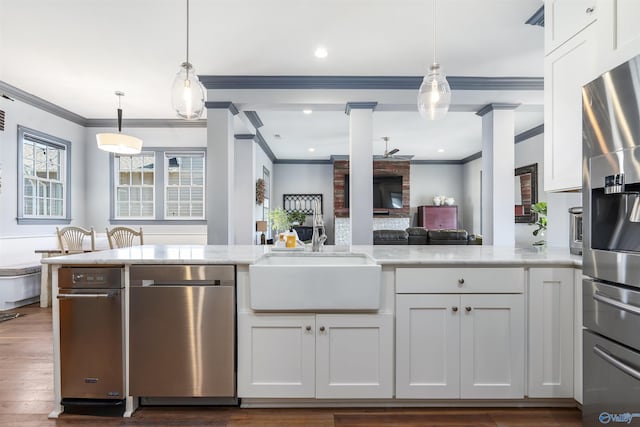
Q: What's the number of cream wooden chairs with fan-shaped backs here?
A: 2